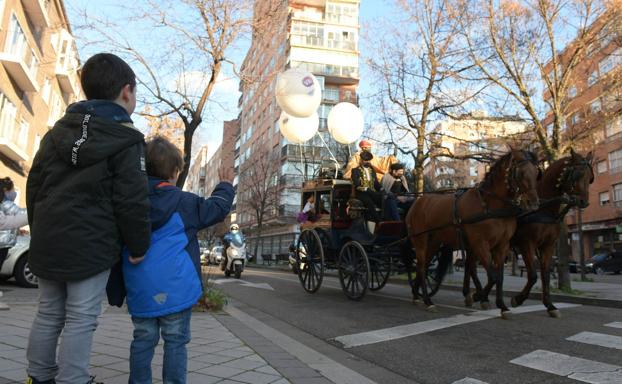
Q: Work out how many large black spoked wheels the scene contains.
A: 4